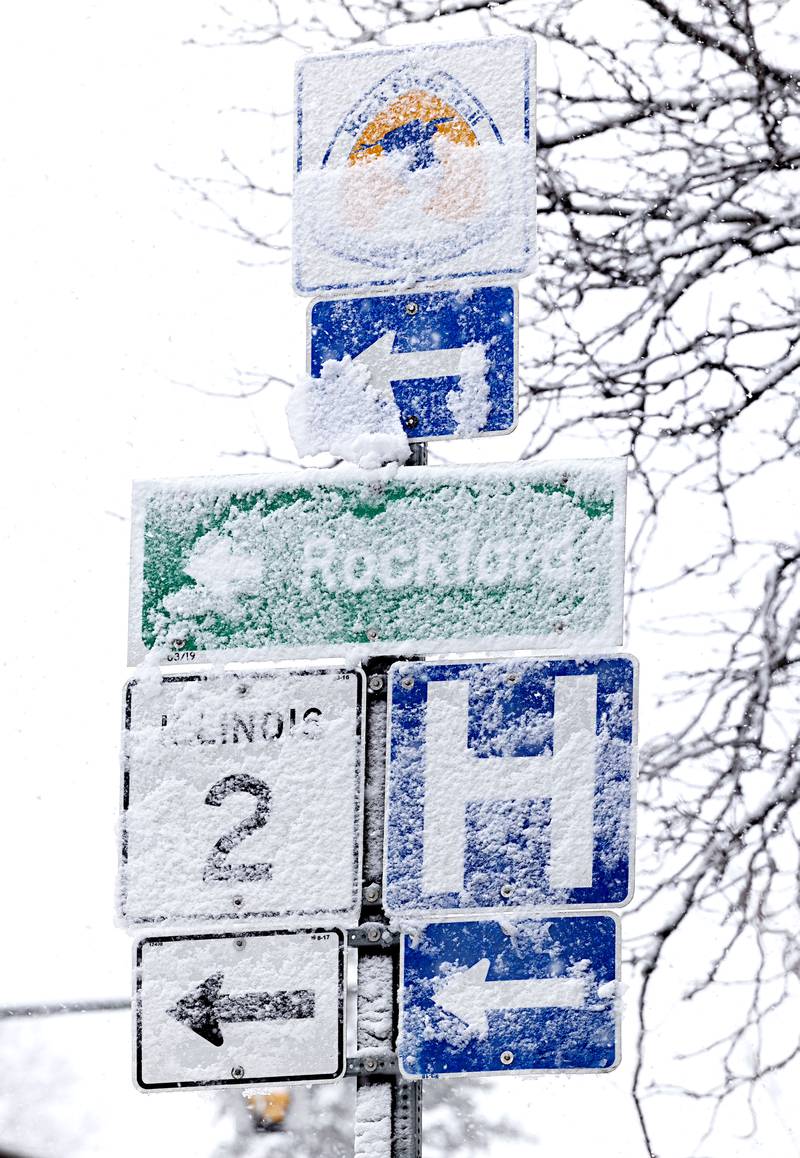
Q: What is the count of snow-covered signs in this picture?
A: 7